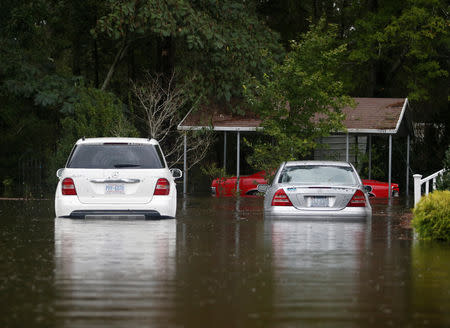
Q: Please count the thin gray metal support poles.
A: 7